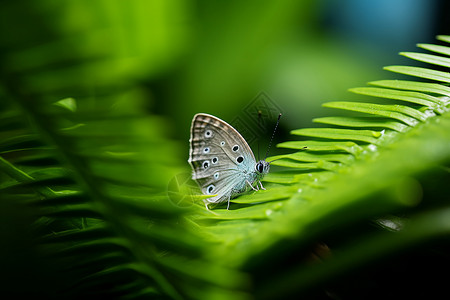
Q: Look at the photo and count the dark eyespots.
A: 9